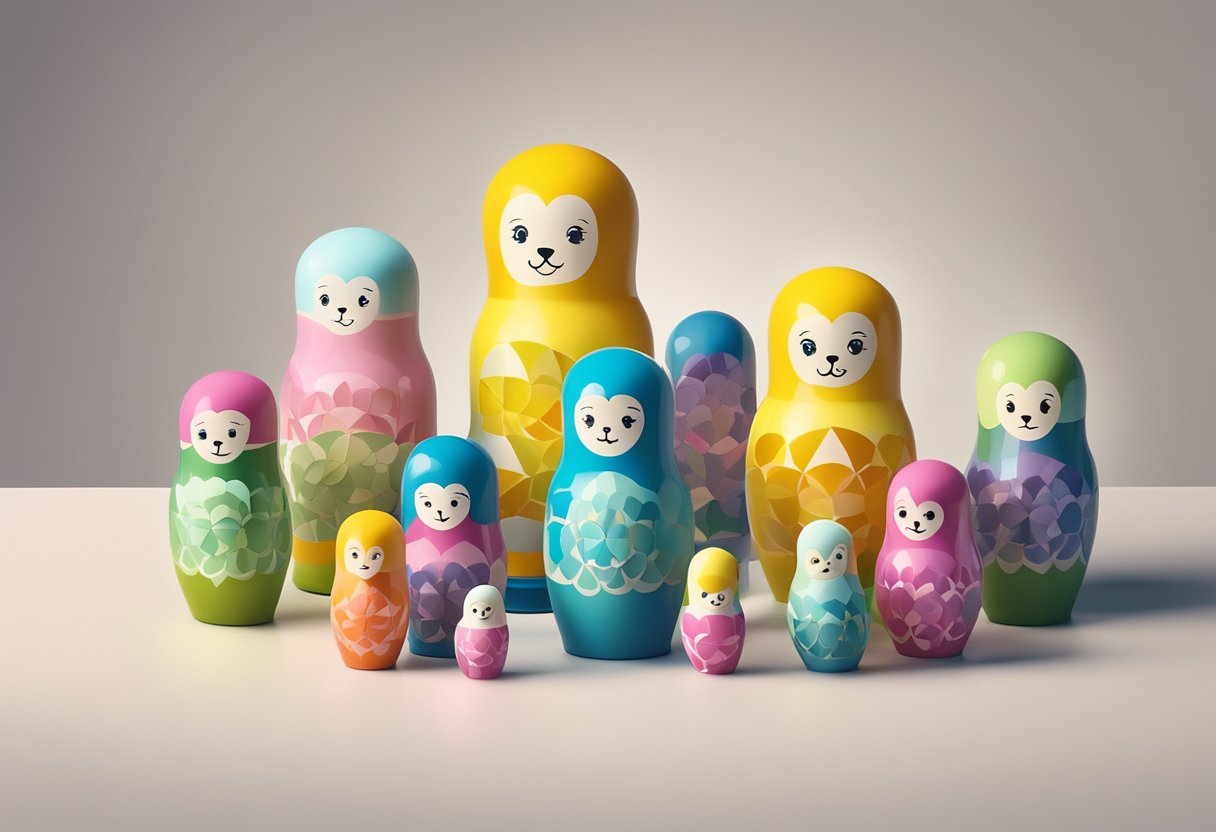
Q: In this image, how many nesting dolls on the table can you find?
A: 13